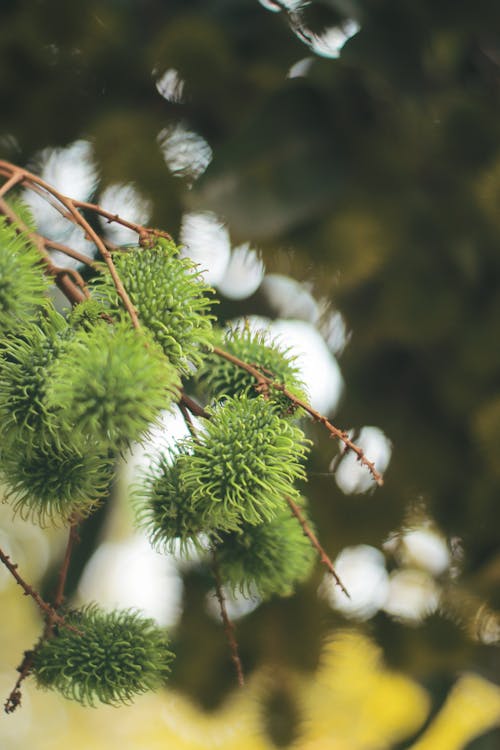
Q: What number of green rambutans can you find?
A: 10